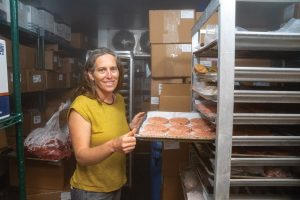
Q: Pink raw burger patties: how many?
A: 9